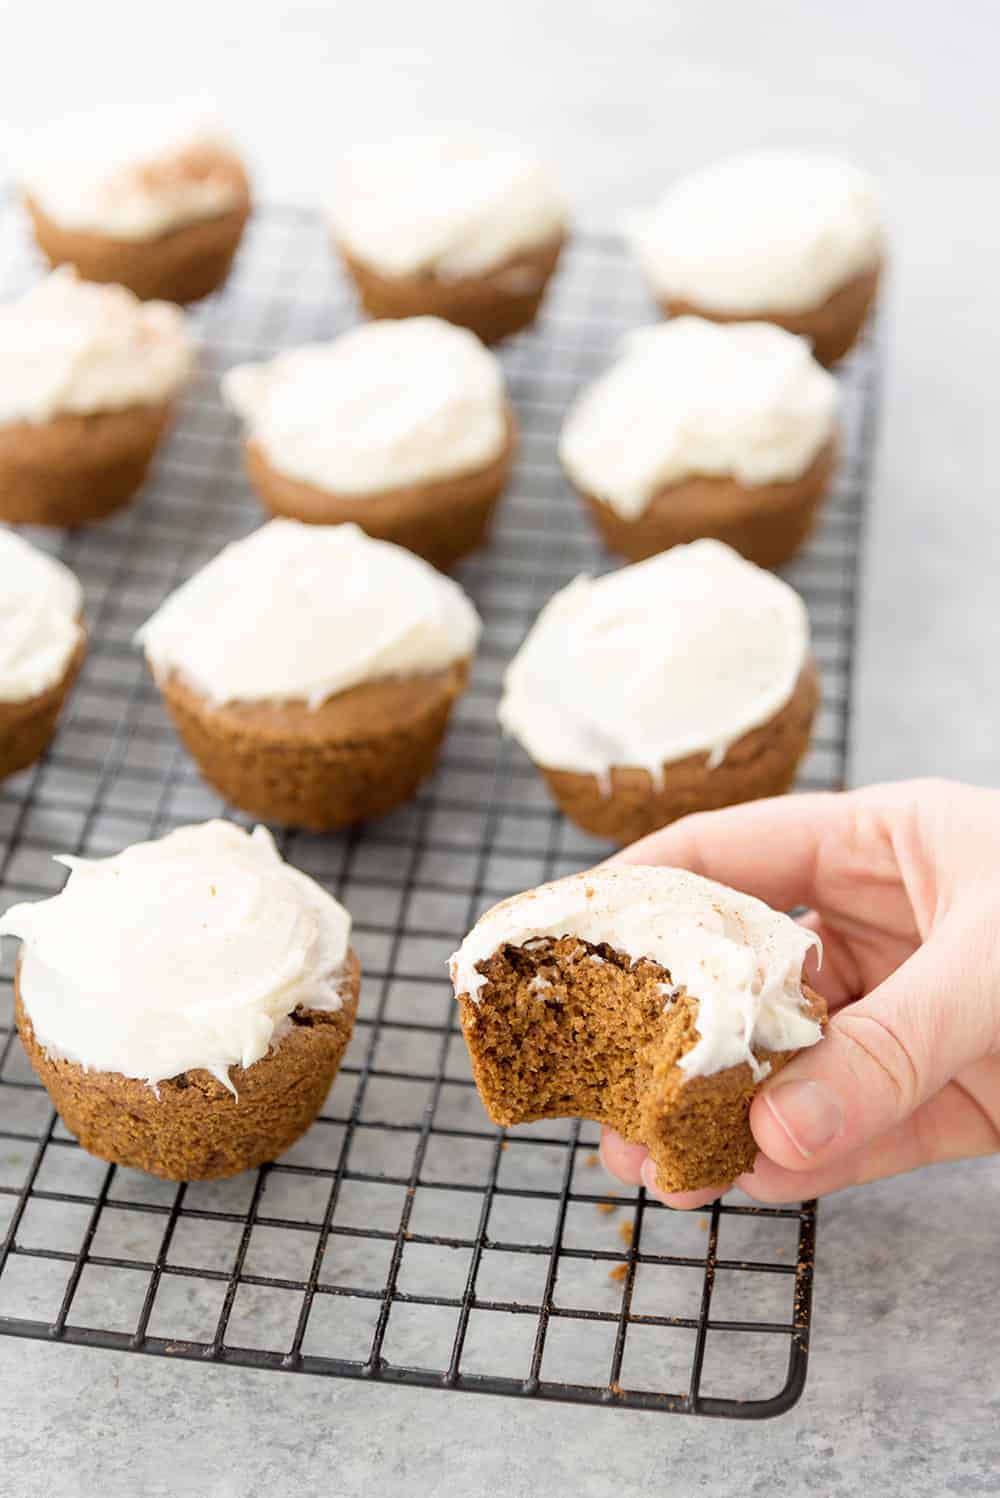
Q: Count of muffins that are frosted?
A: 11